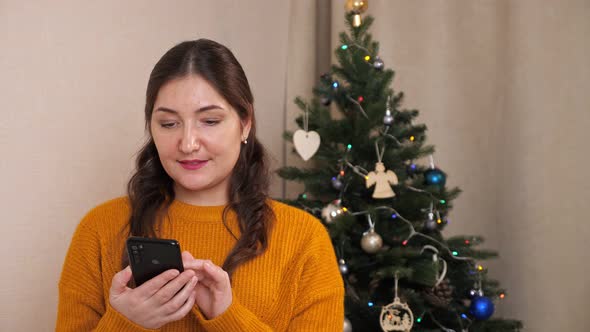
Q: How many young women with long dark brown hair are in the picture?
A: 1